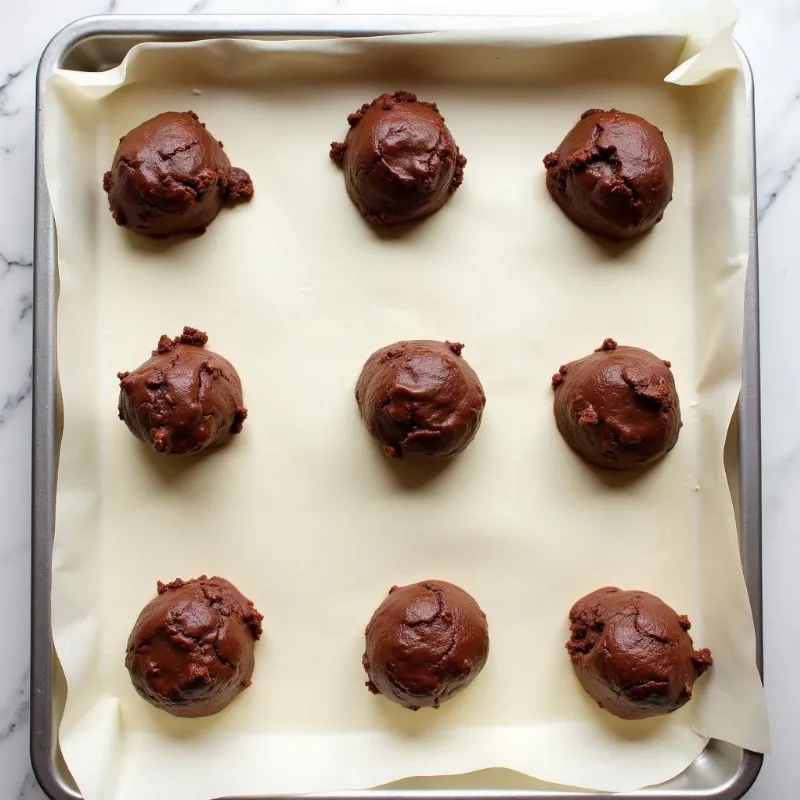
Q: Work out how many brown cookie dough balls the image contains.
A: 9